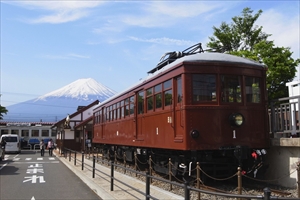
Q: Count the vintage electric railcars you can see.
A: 1